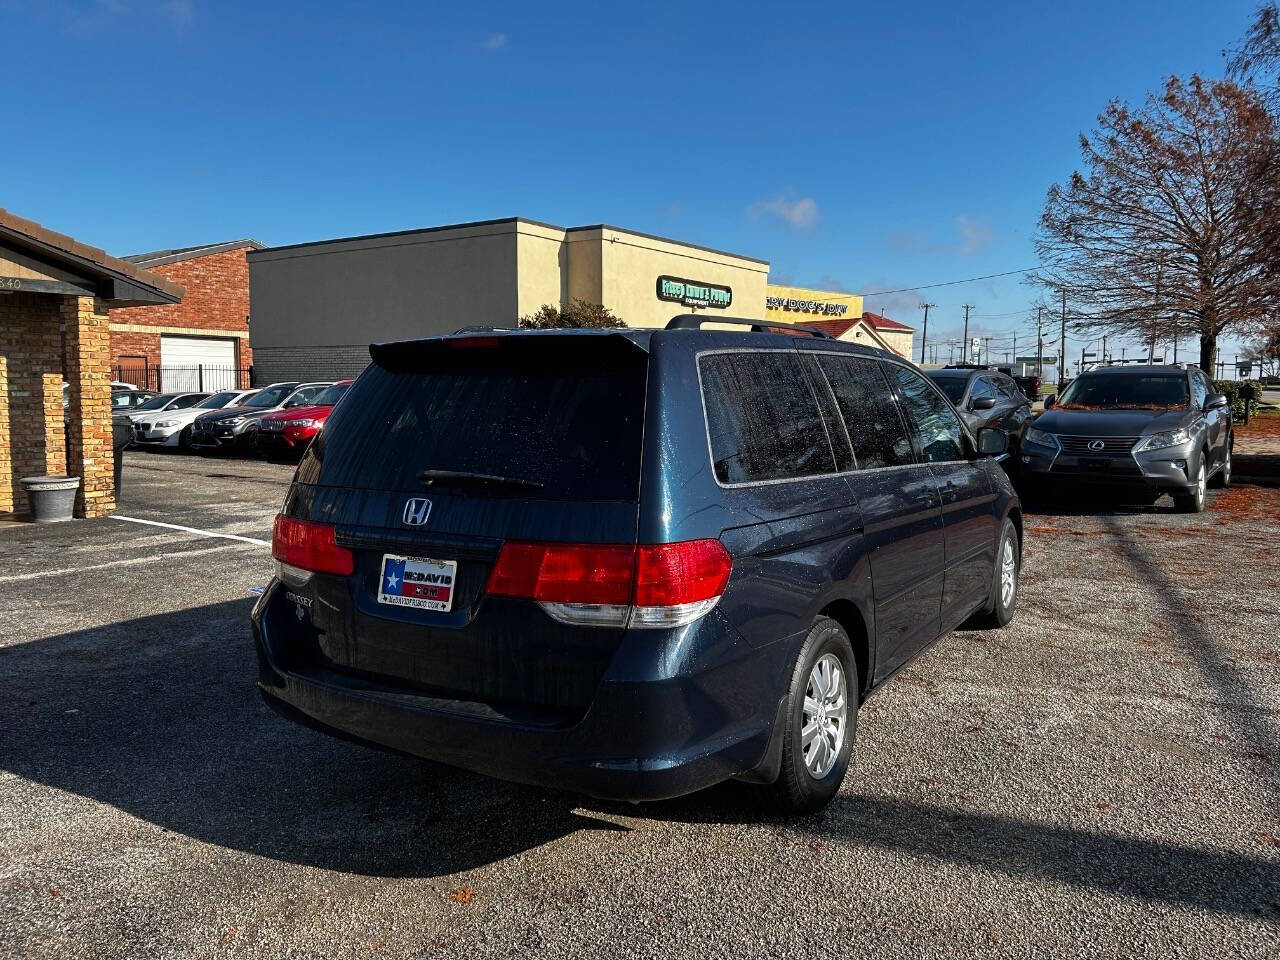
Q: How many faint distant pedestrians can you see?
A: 0